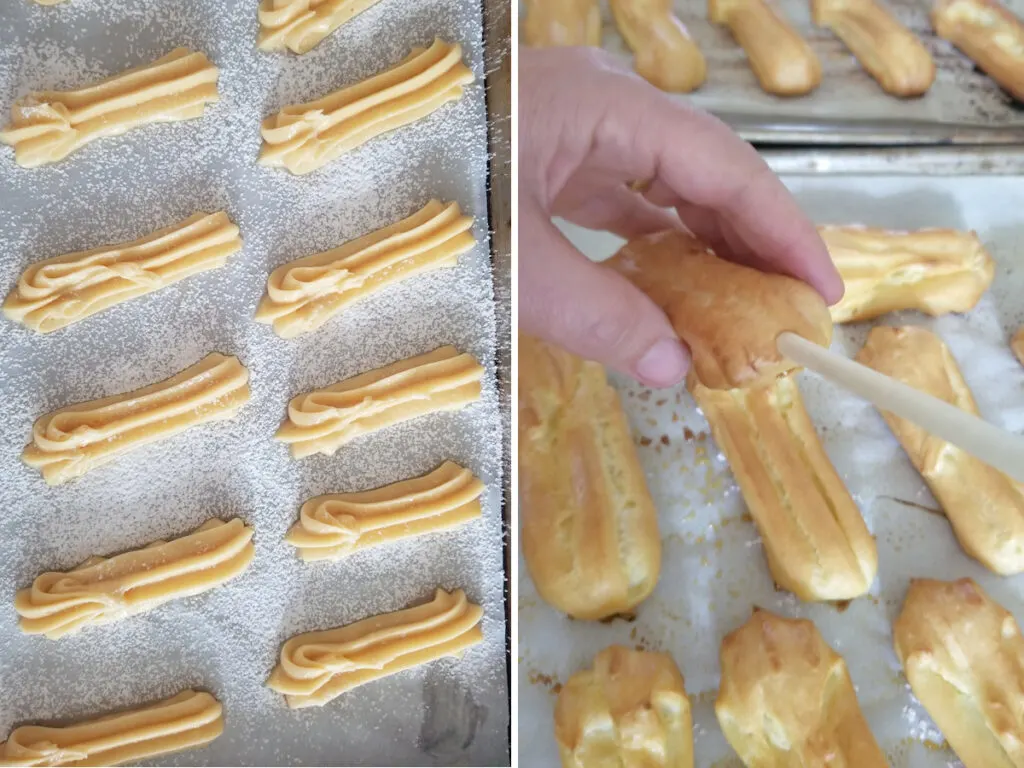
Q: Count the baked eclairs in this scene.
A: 14